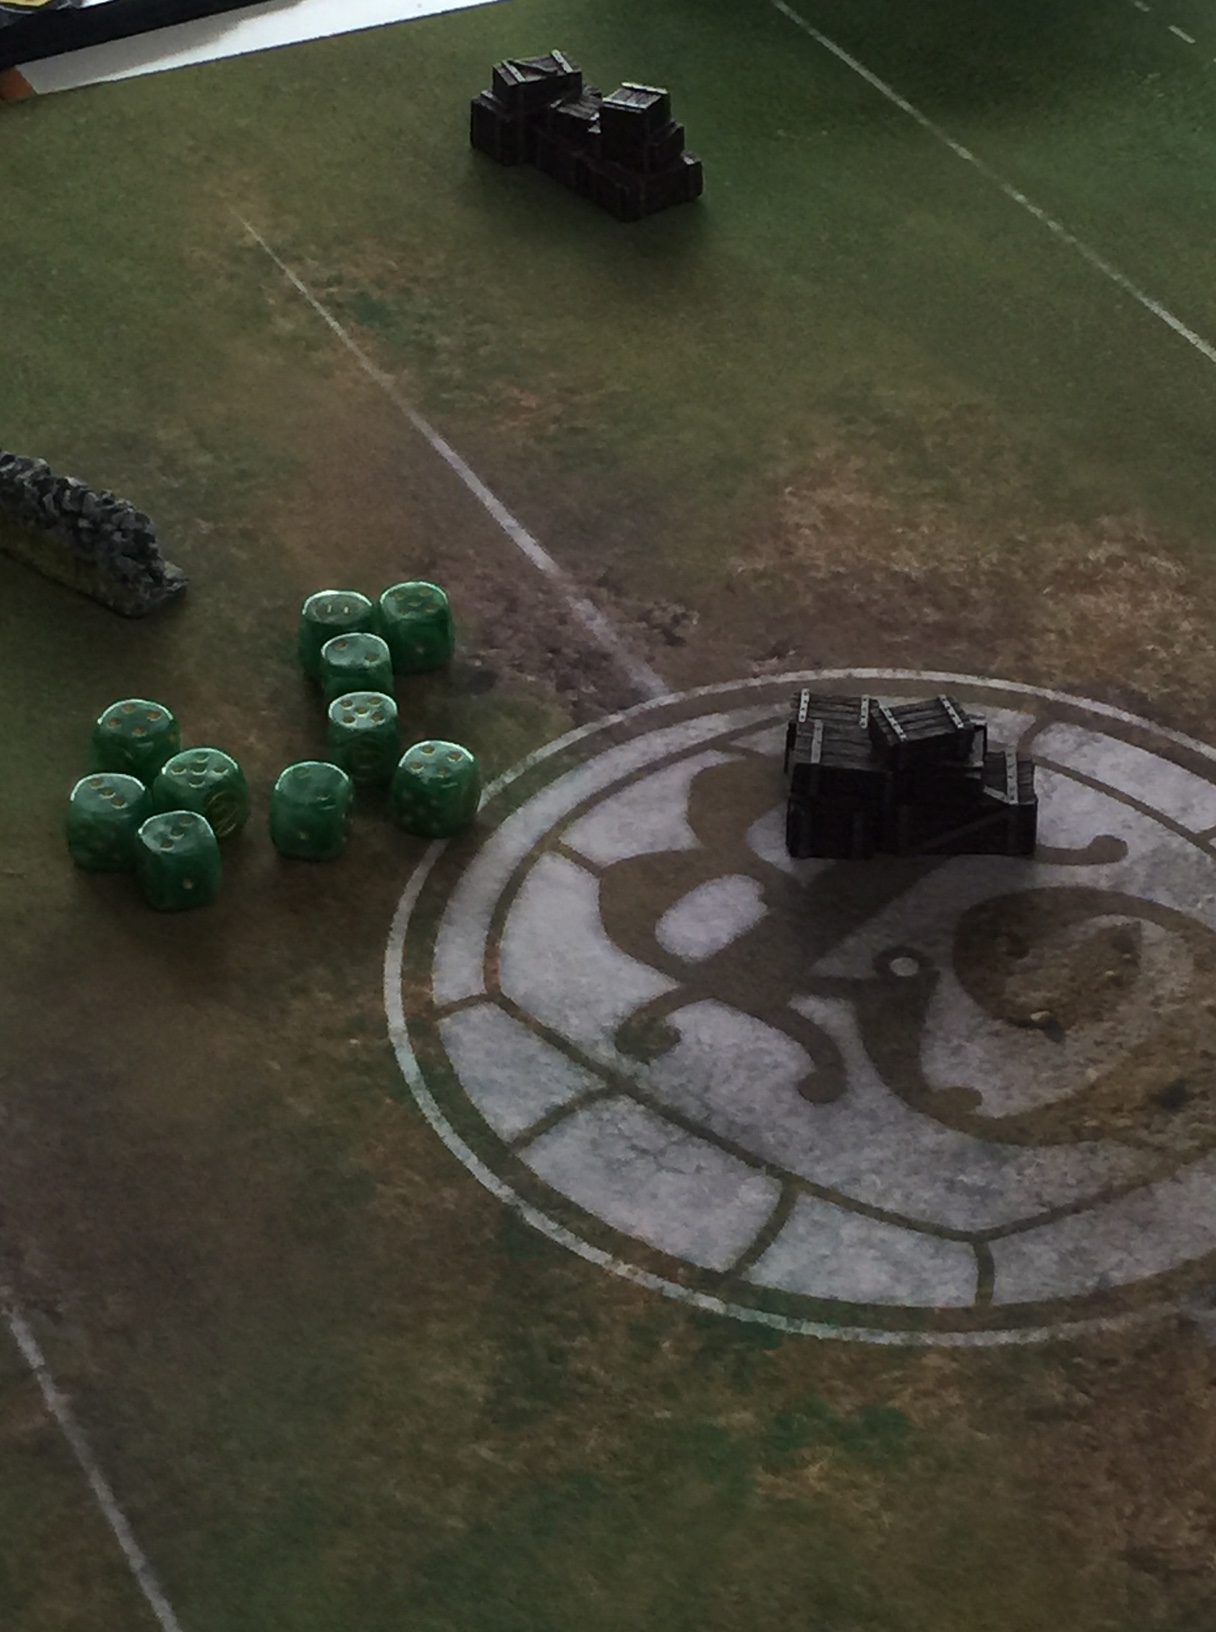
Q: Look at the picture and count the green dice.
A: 10